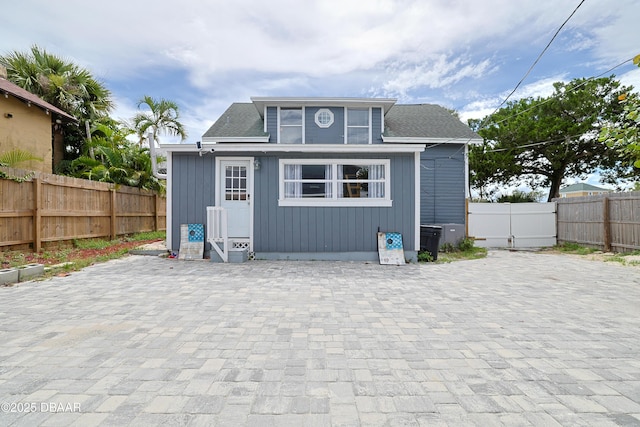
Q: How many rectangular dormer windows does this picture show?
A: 2